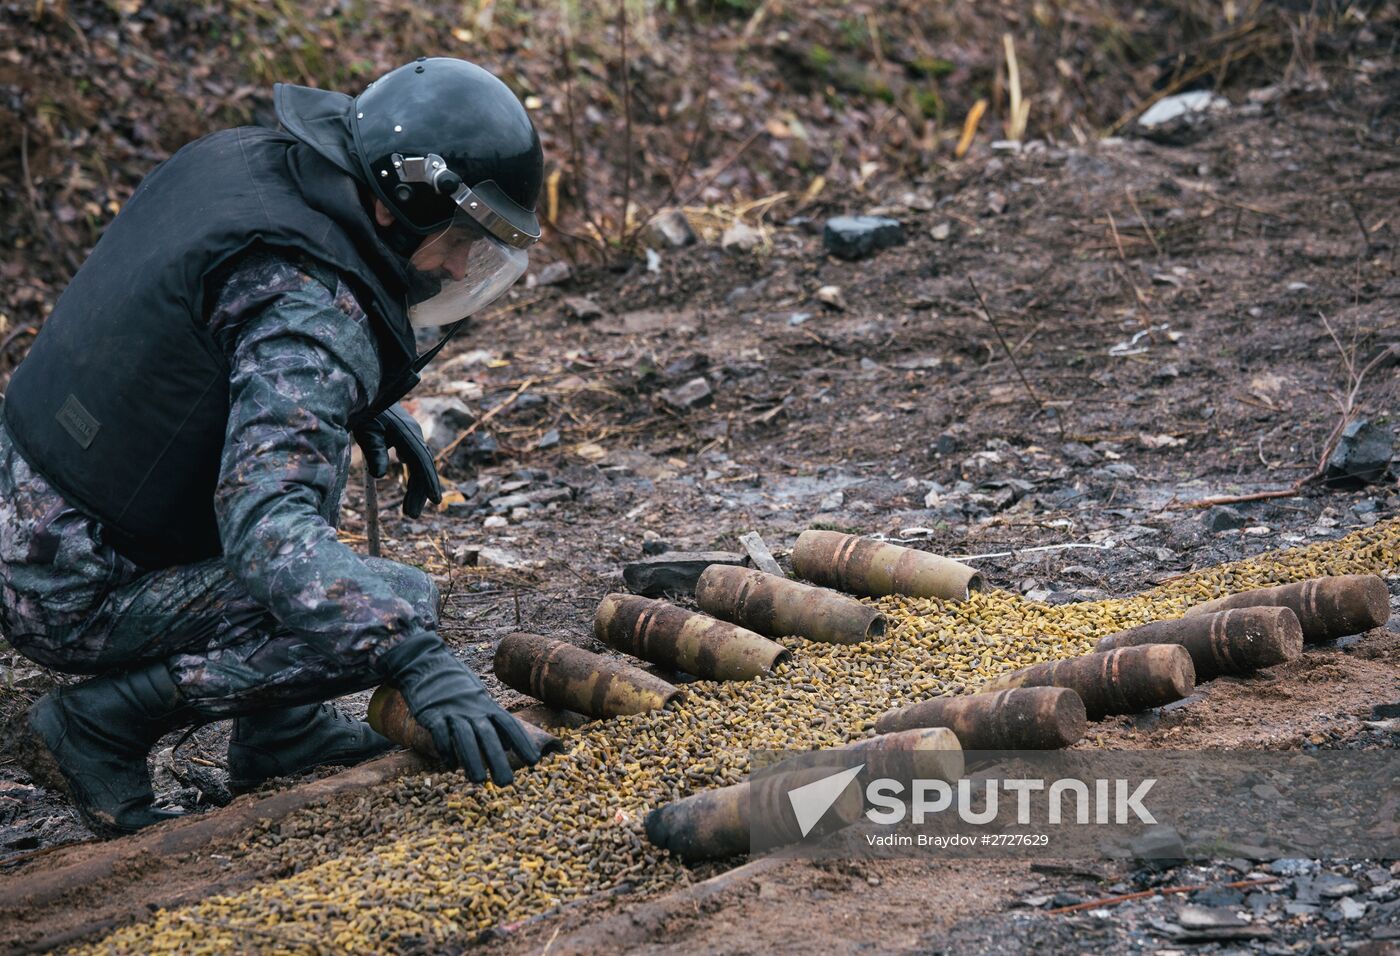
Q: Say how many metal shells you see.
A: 11